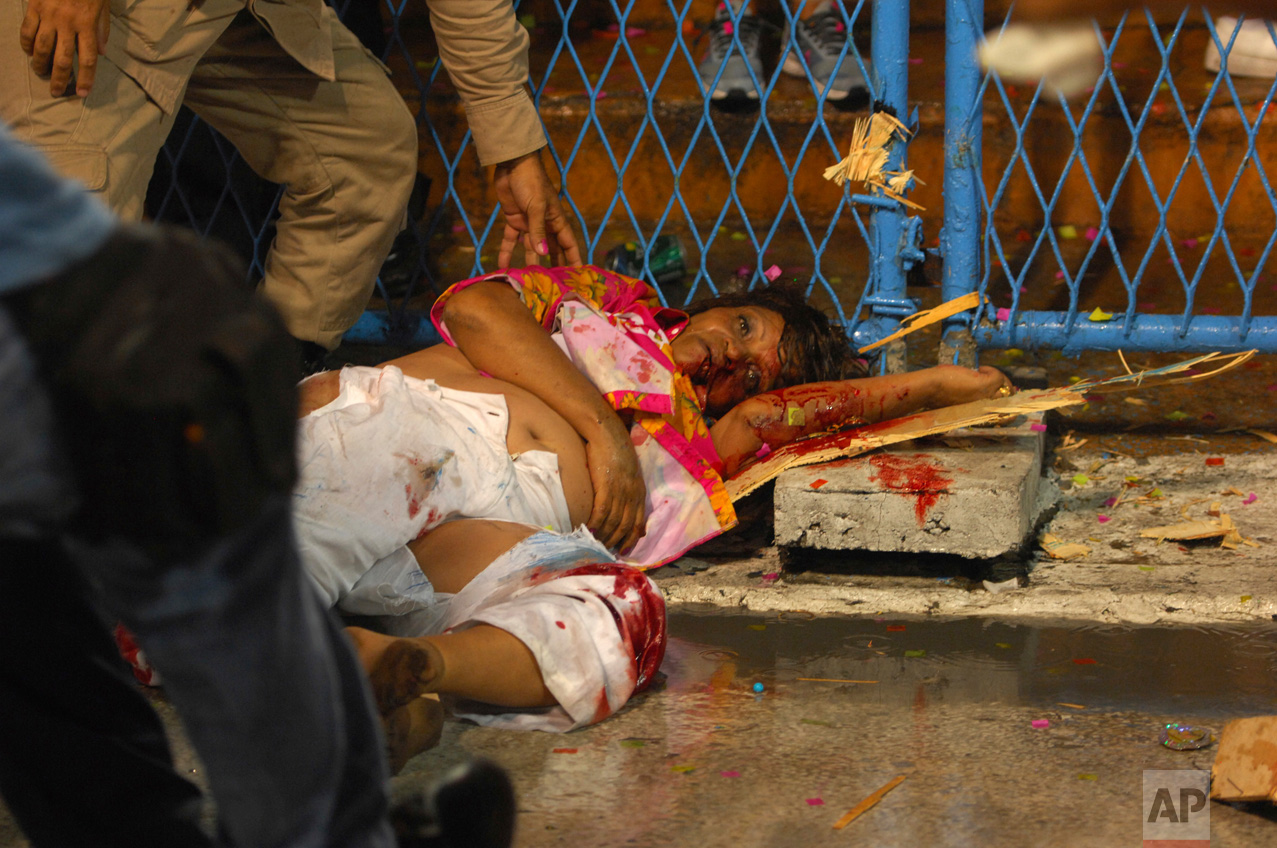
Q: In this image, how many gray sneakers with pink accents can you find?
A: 2